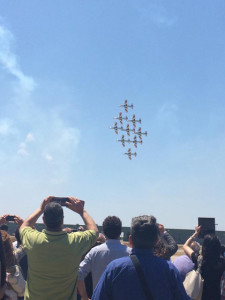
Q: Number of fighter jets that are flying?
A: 9